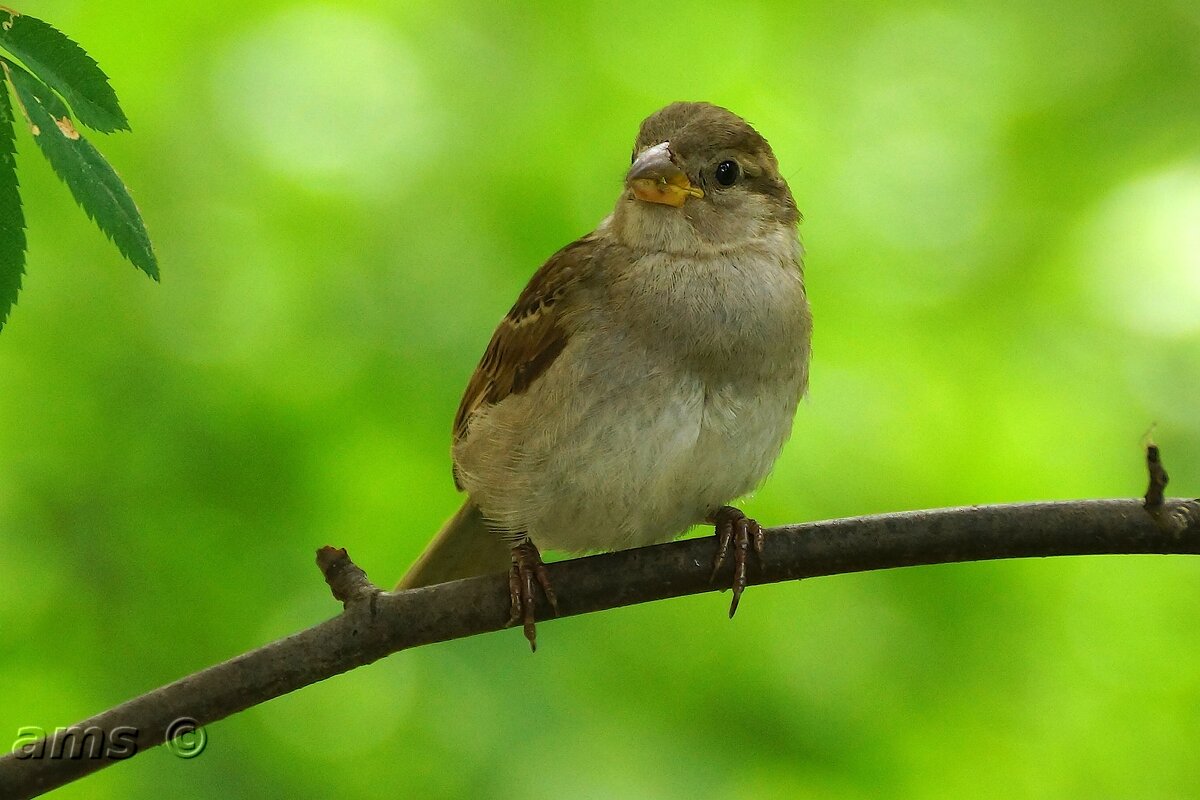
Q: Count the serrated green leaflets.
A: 3